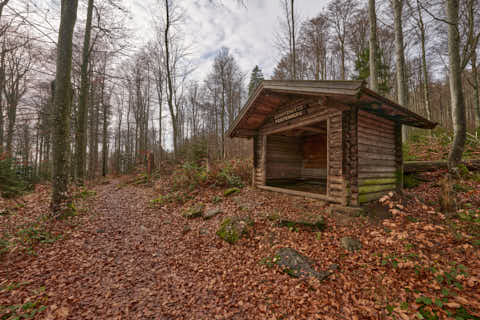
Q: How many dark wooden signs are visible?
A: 1